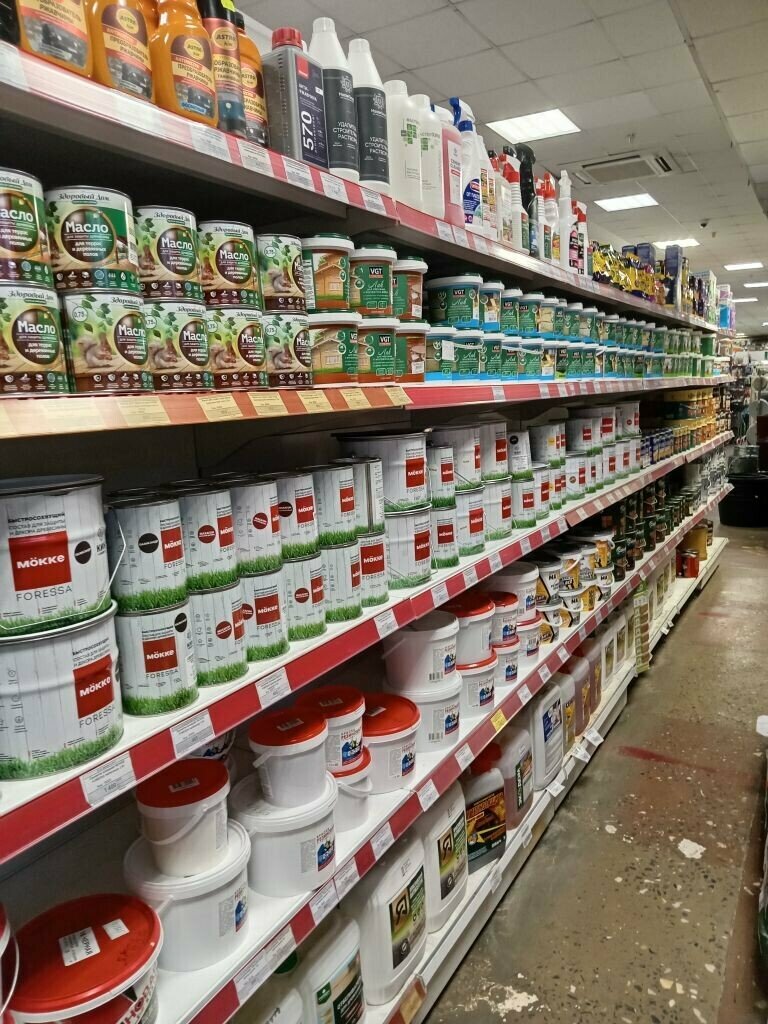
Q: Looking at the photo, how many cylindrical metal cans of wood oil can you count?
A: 10